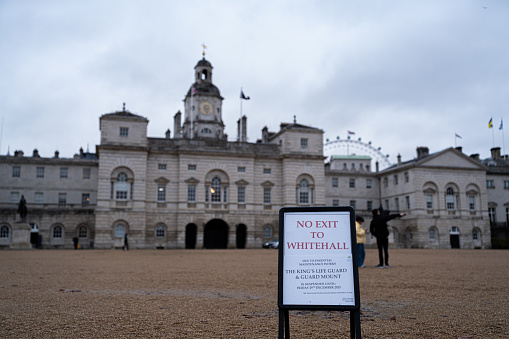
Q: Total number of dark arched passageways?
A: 3